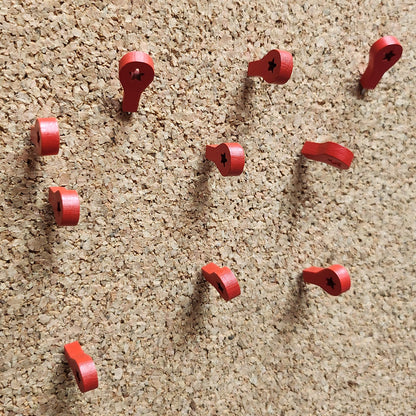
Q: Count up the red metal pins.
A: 10